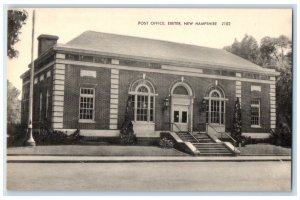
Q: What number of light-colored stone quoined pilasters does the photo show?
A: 4